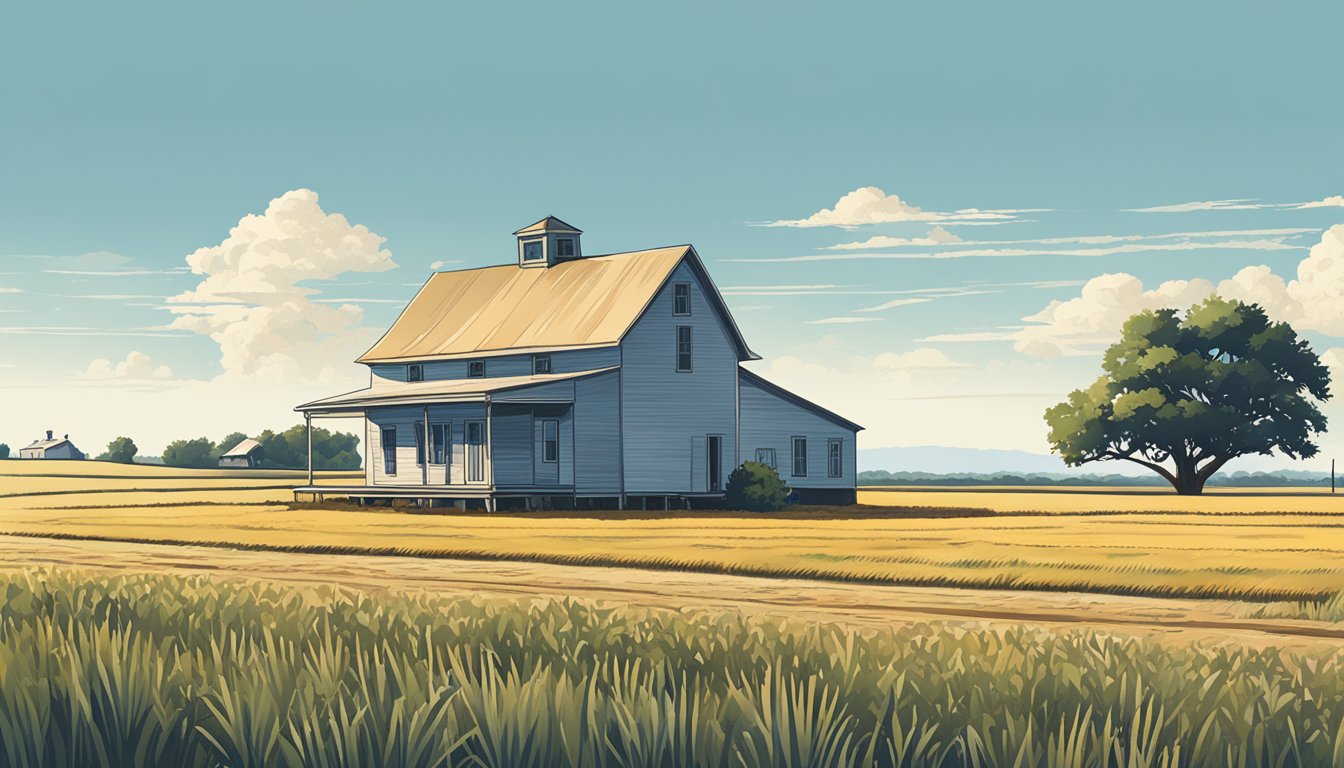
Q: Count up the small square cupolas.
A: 1